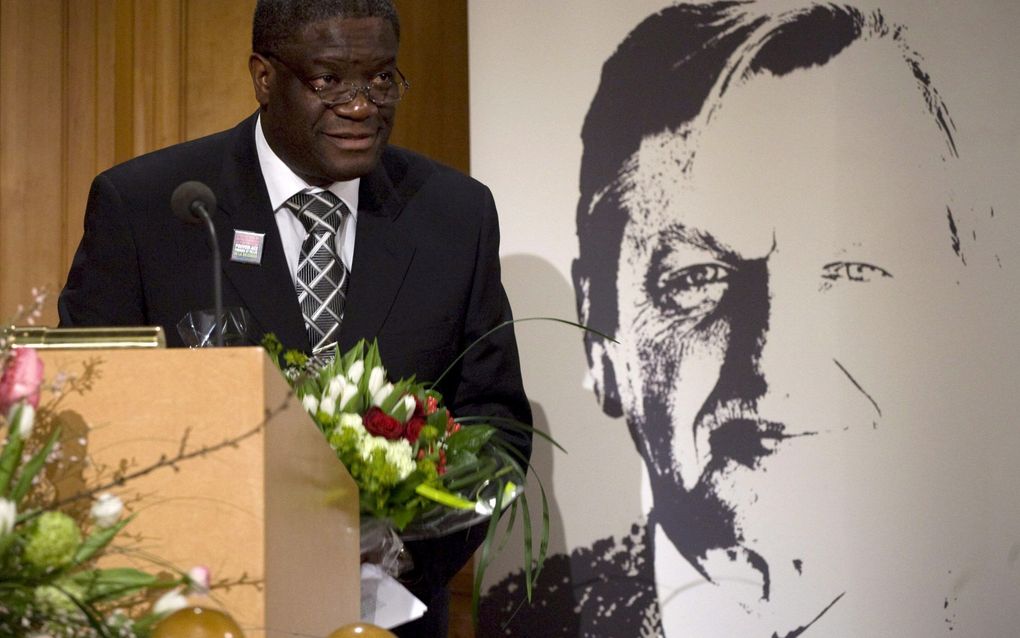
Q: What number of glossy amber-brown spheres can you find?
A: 2